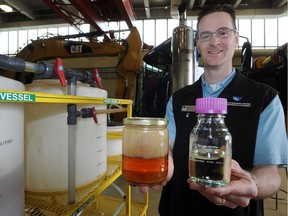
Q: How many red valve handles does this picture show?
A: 3